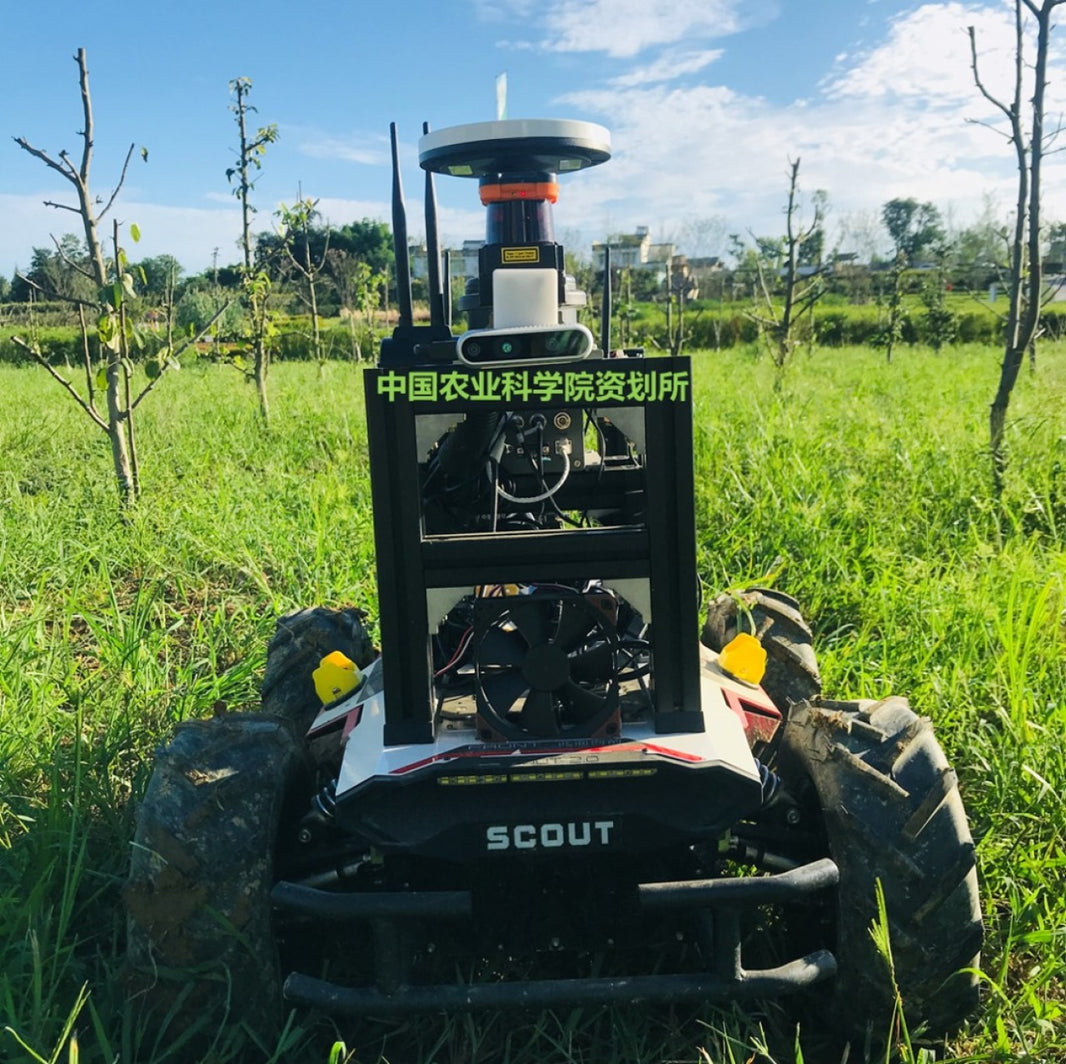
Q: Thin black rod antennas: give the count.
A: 4